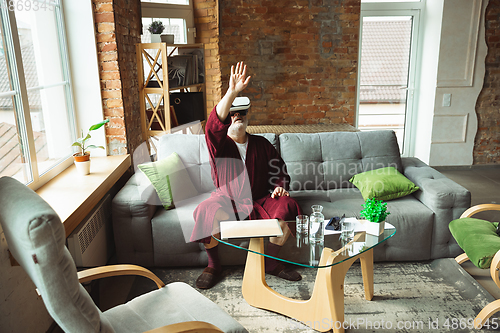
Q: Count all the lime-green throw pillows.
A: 2